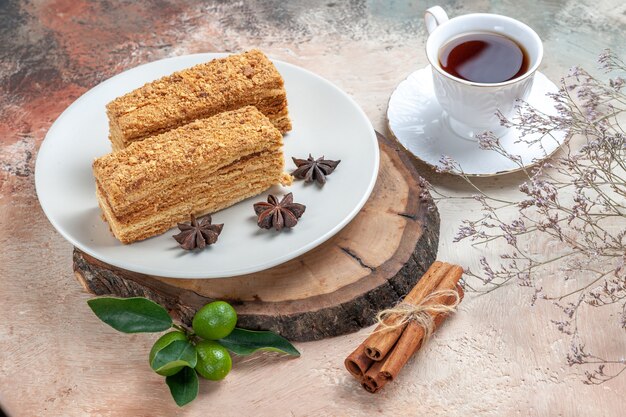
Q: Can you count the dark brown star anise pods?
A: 3